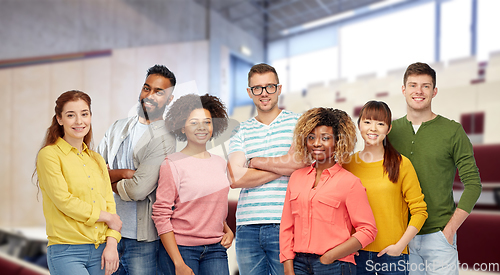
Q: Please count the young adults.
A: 7